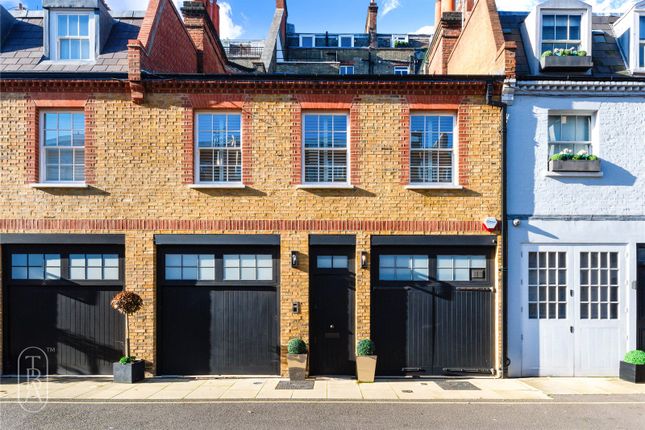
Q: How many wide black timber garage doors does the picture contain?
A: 3